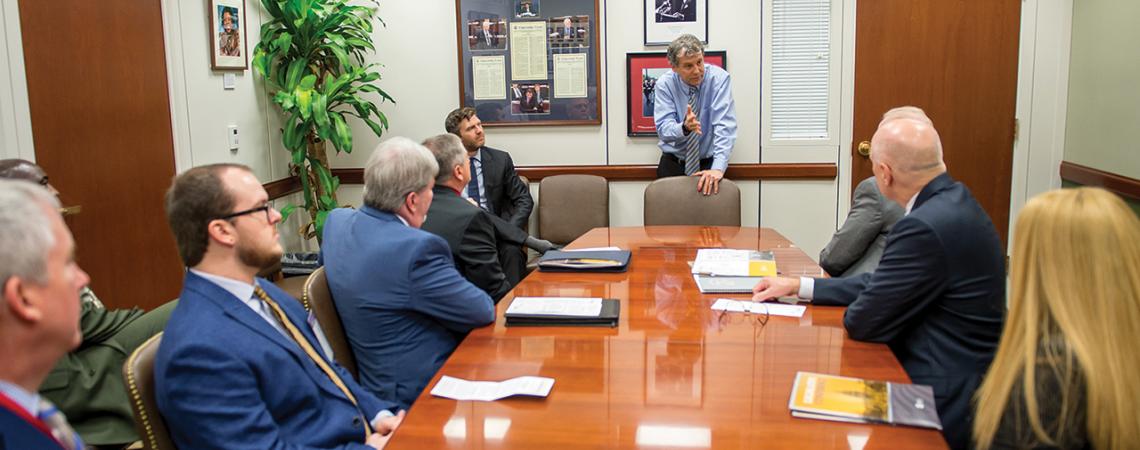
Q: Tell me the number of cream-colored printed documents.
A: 3